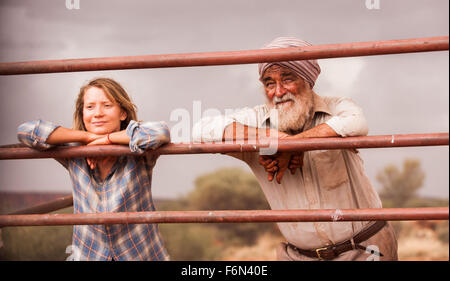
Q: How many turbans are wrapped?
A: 1